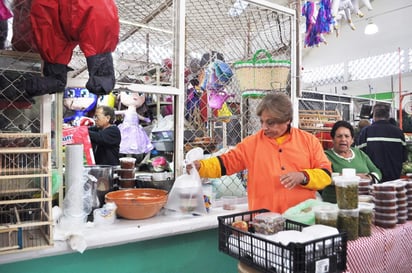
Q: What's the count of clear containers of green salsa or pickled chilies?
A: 4